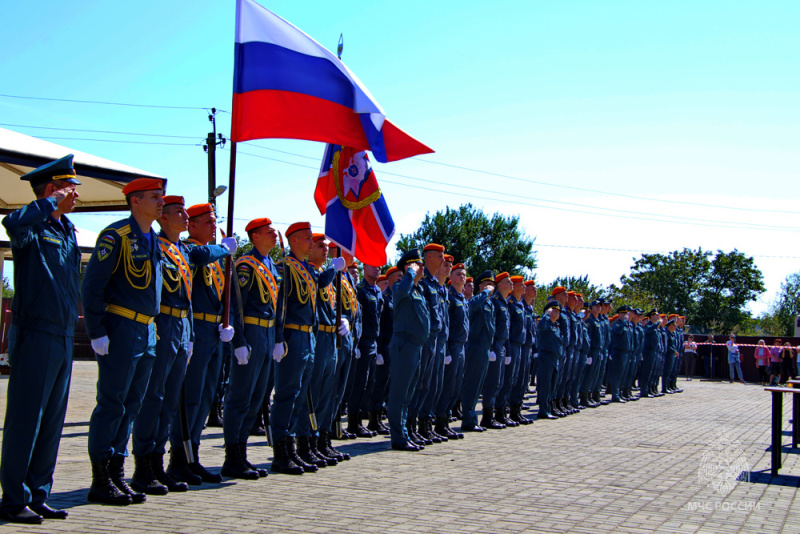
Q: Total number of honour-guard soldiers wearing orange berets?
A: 7